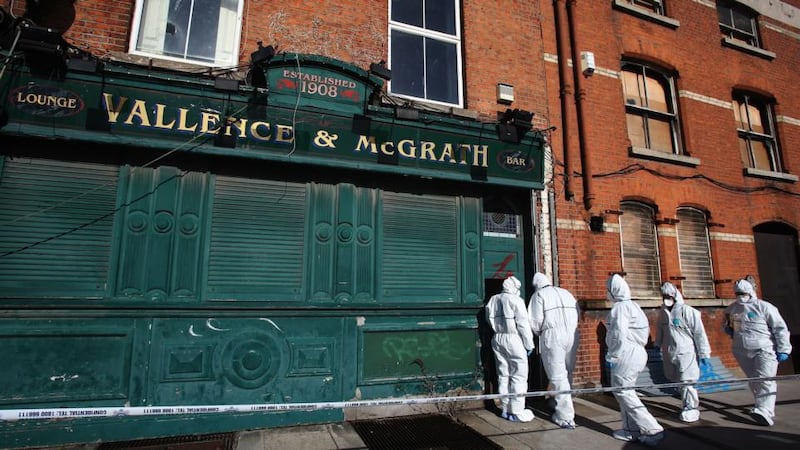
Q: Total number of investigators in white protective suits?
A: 5